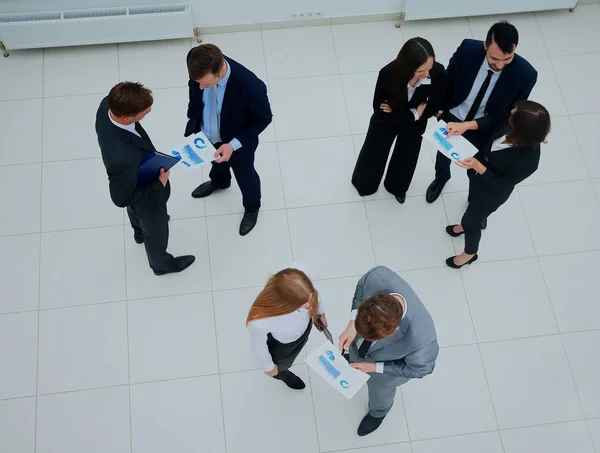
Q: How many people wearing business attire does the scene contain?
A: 7